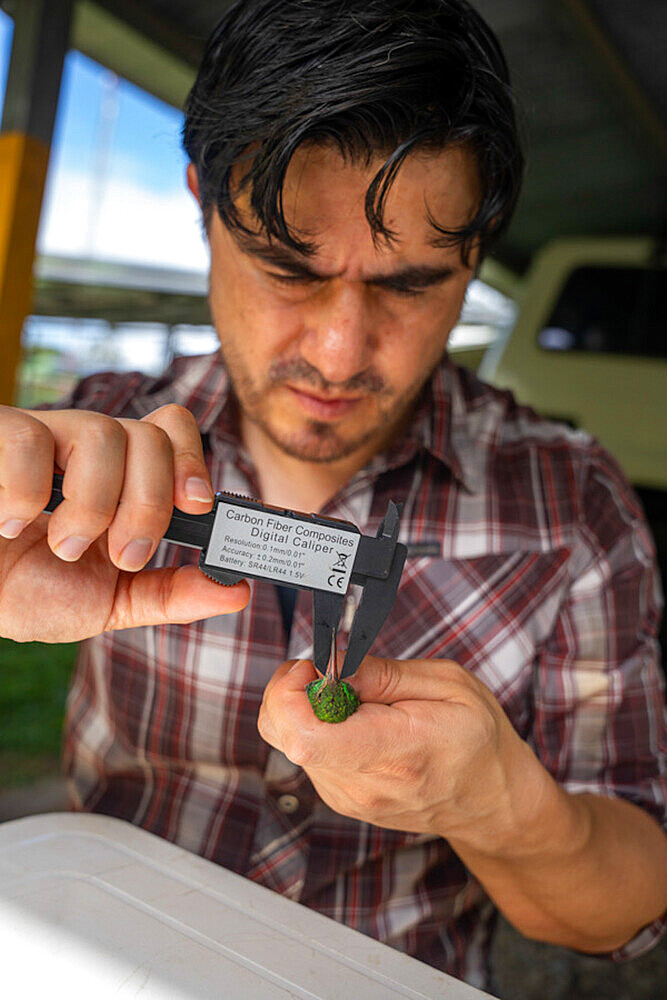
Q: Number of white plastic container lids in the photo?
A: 1